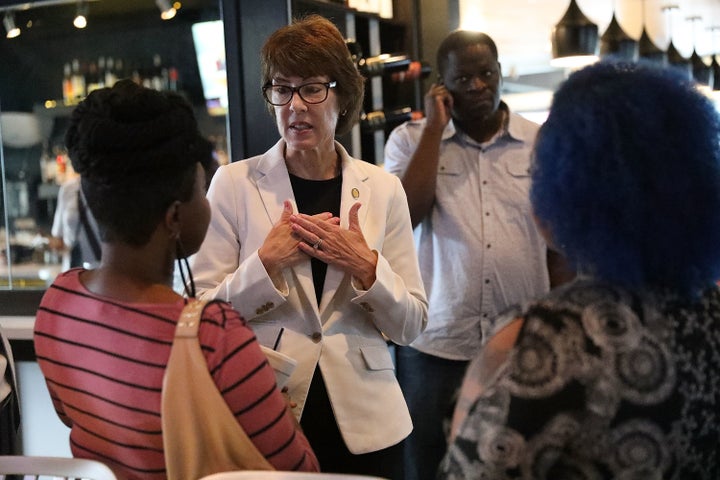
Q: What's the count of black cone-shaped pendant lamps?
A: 6